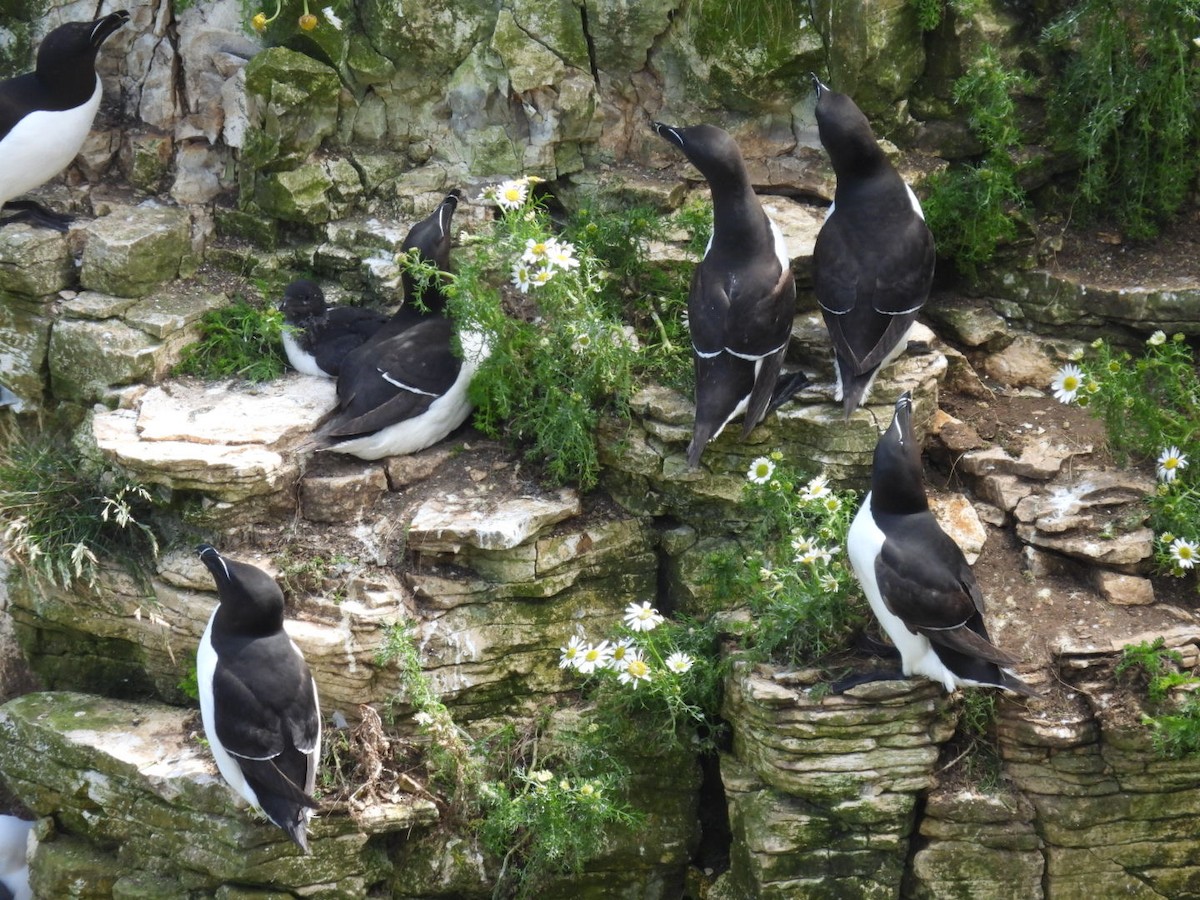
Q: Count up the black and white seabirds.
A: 7